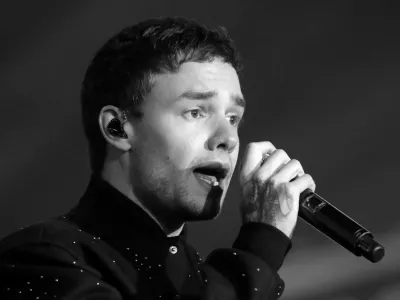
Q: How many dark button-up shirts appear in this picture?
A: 1